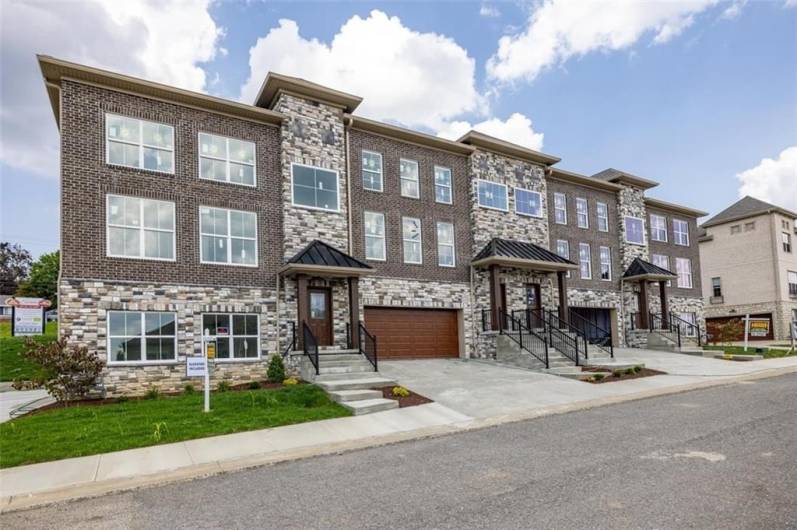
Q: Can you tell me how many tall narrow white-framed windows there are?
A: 12